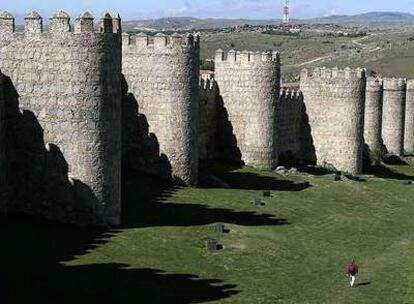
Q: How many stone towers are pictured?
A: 7